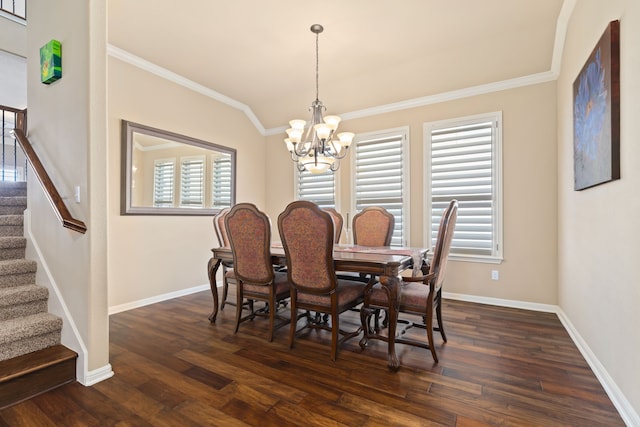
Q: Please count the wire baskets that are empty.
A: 0